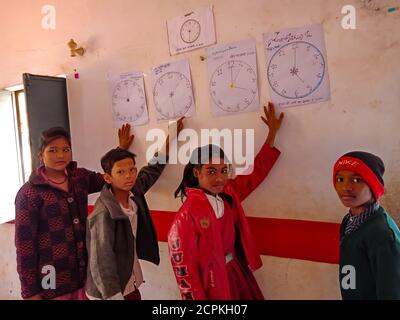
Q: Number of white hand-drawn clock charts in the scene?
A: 5